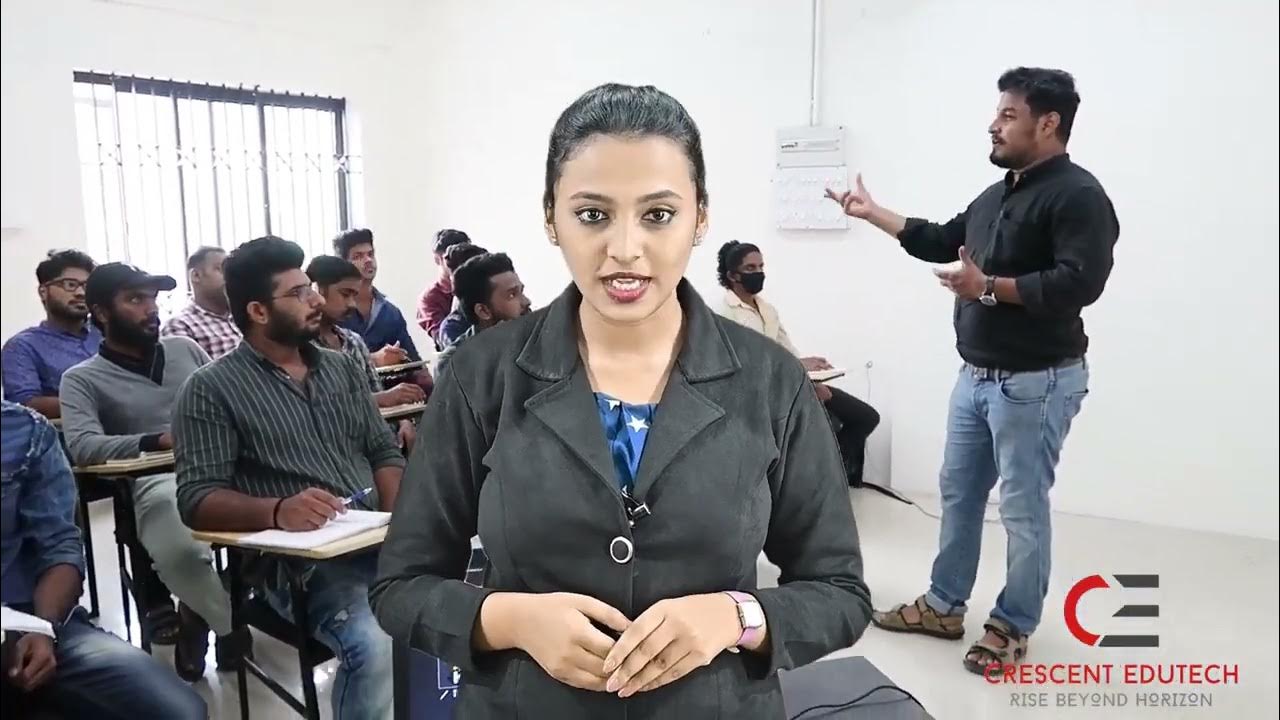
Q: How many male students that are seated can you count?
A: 11